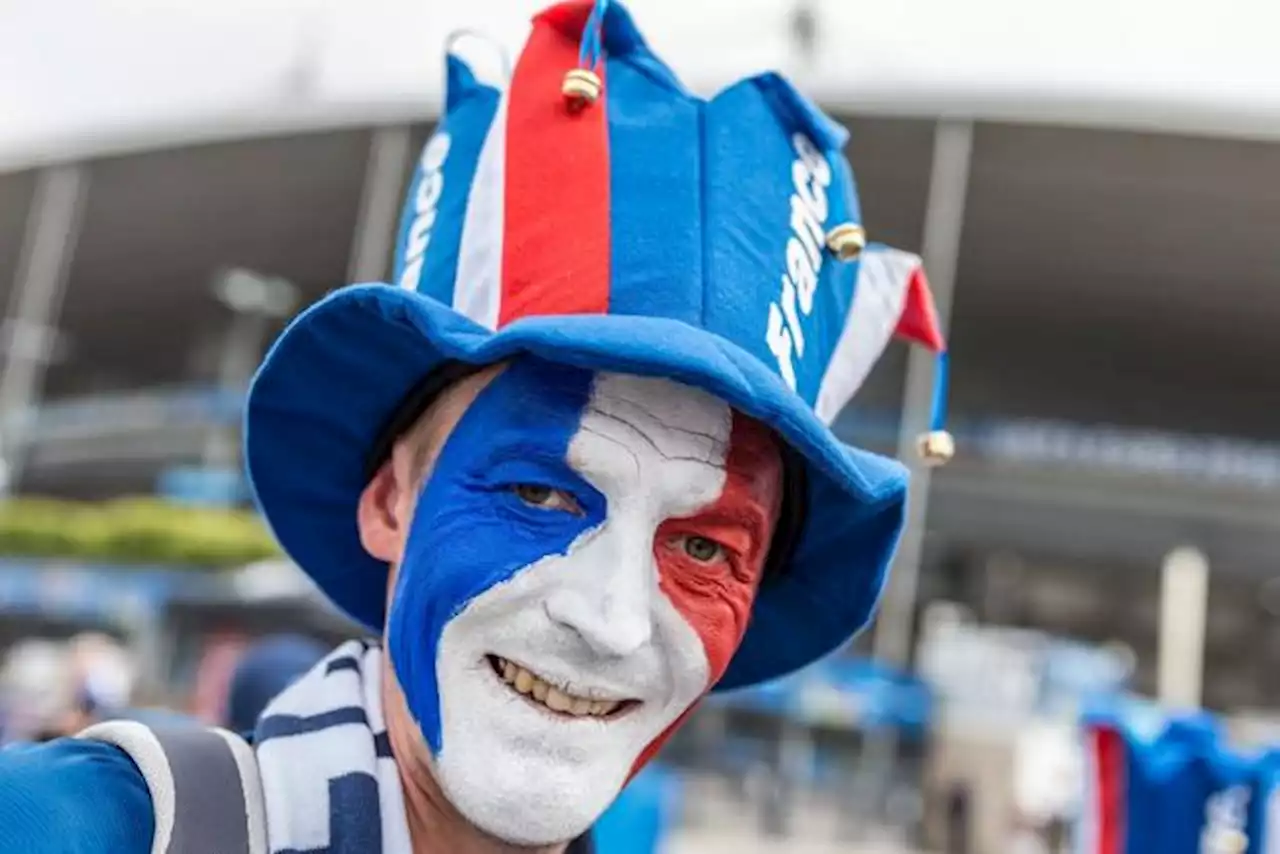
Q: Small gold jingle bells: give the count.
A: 3